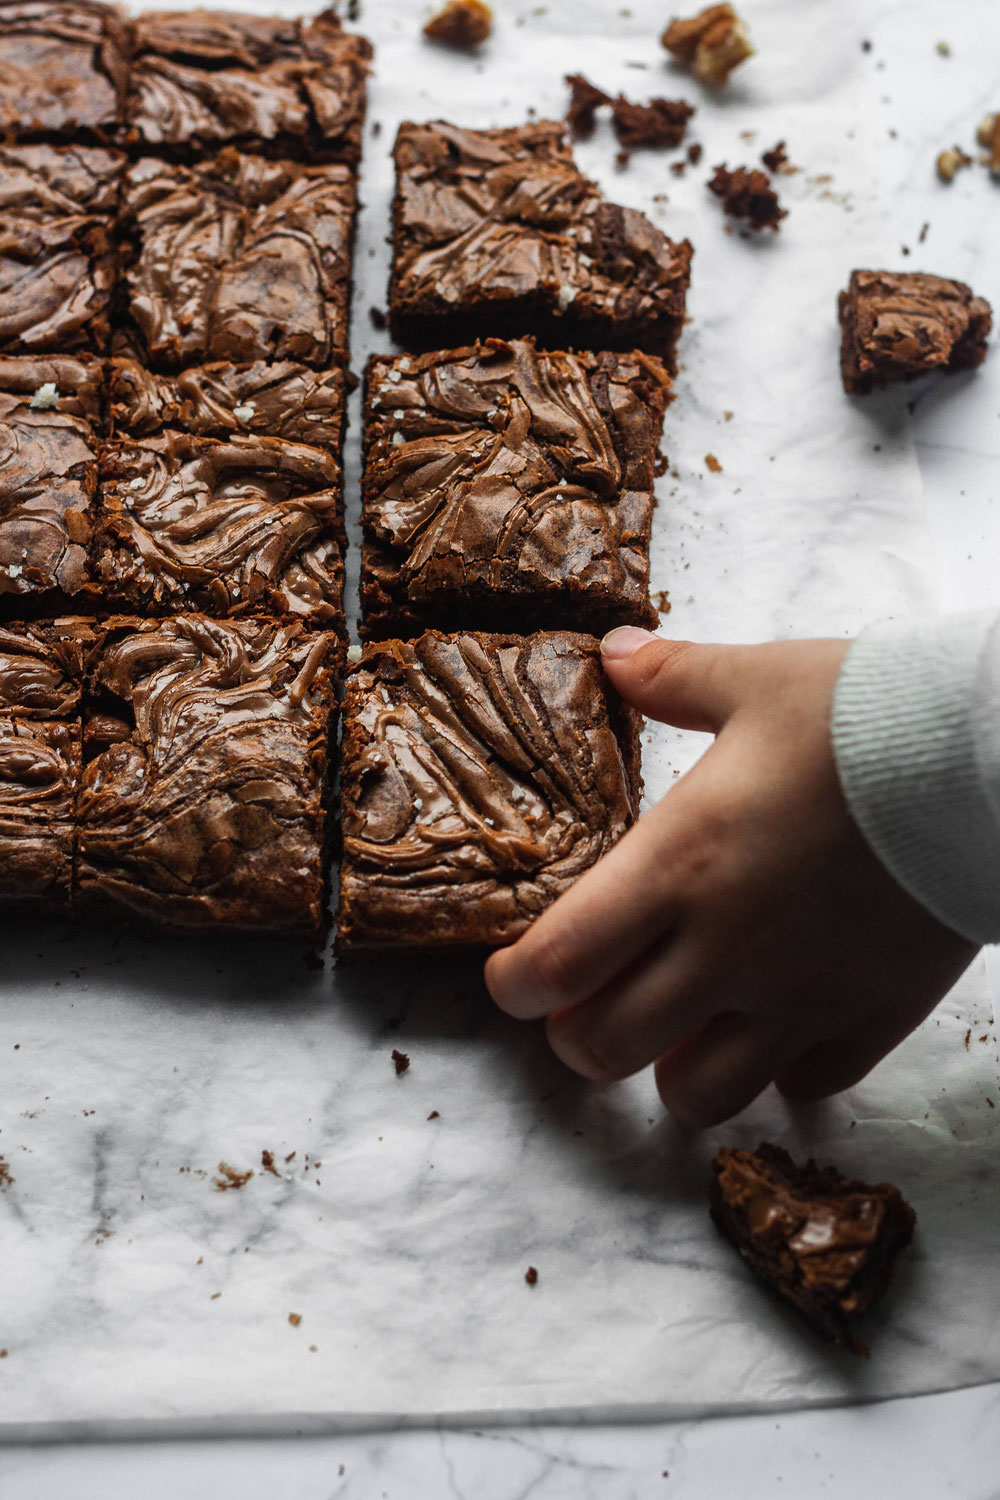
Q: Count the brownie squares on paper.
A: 11